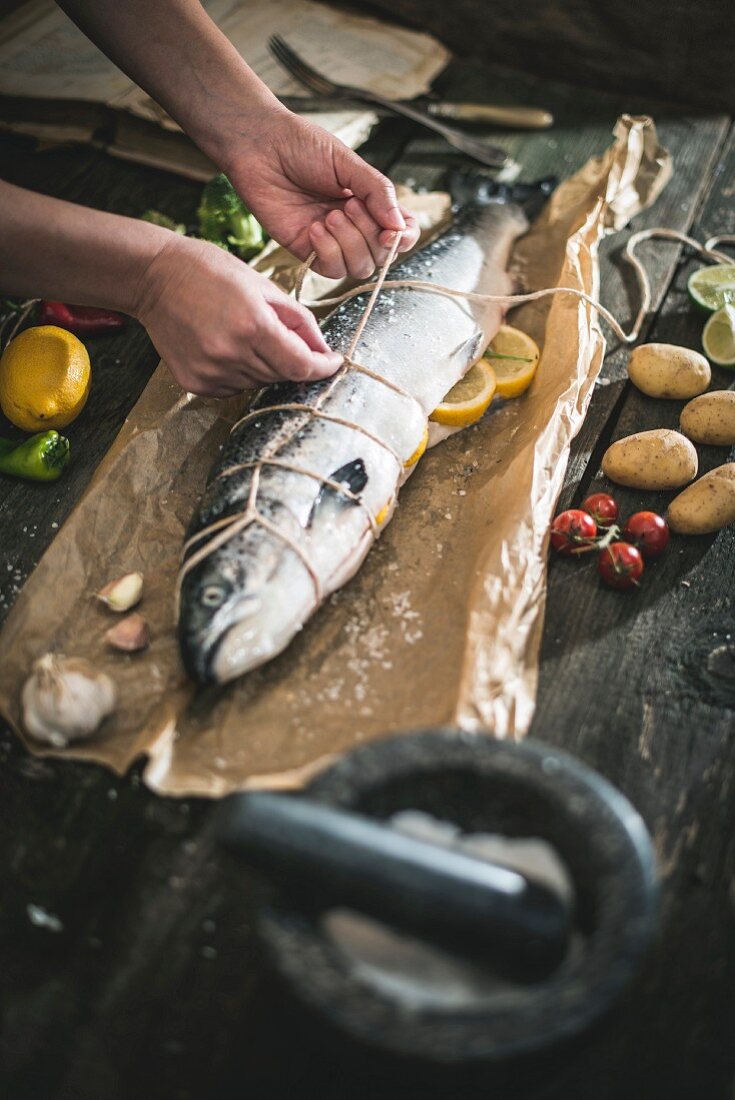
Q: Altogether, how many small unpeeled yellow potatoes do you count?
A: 4